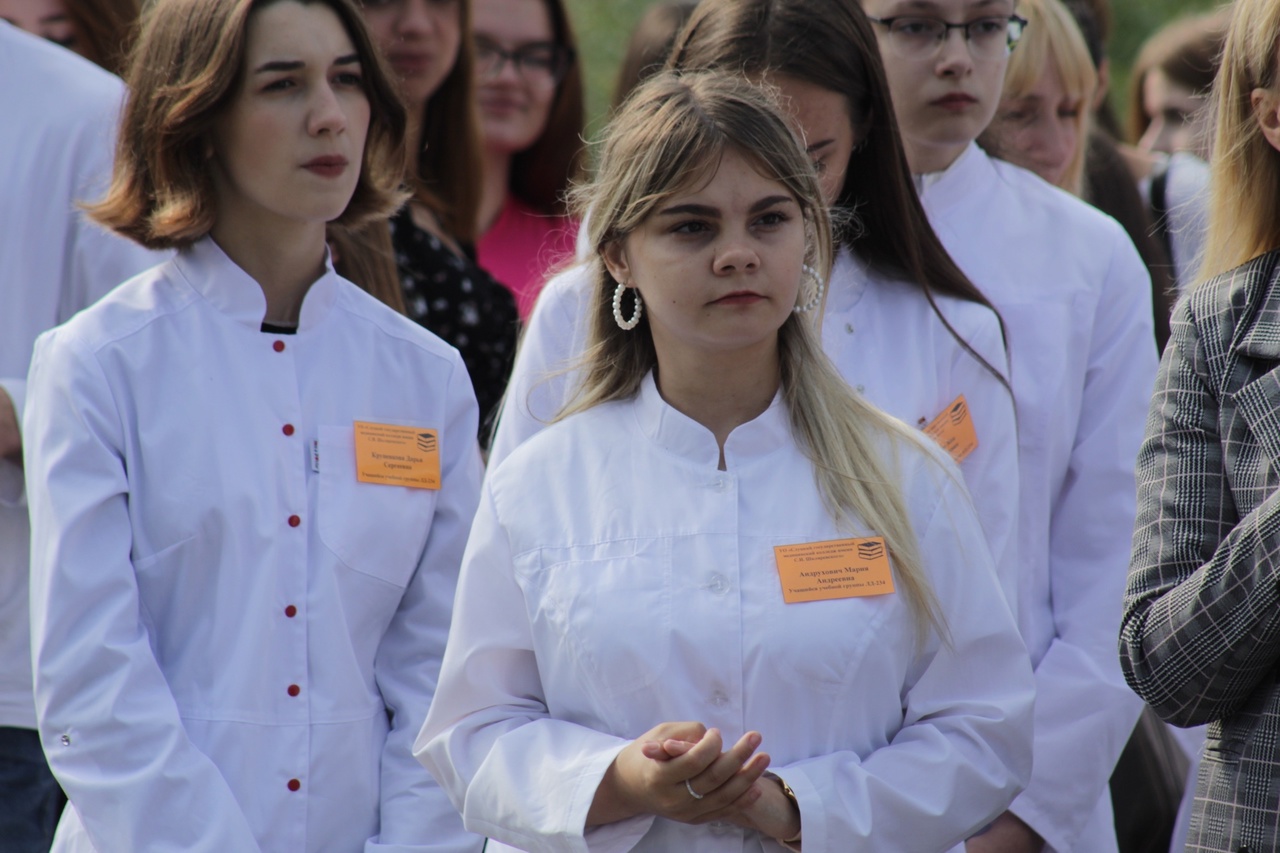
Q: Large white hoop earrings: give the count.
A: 2